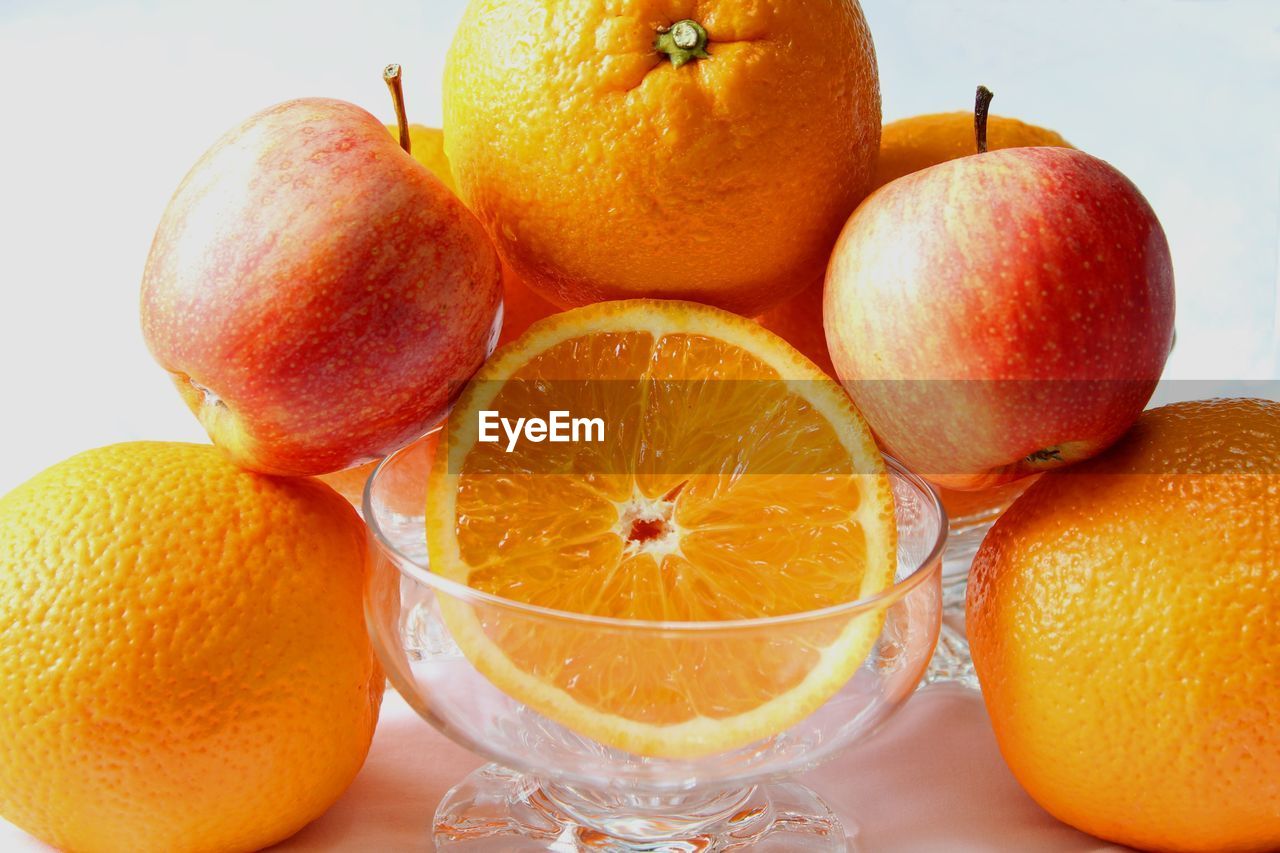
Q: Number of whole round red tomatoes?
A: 0